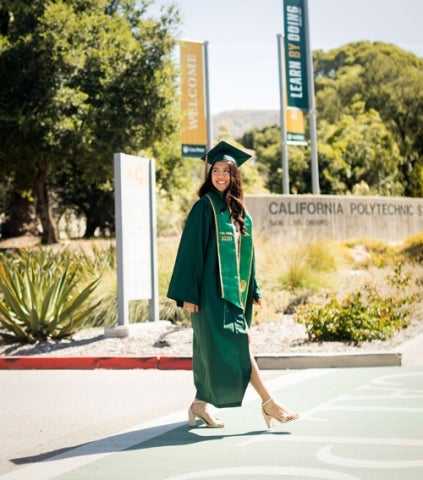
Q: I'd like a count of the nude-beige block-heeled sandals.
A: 2